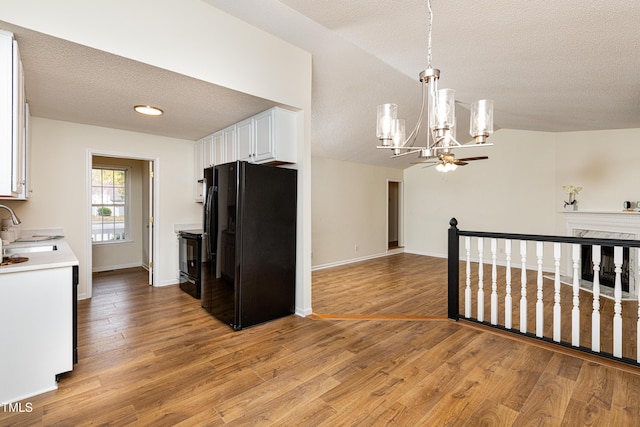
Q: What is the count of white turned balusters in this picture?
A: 11